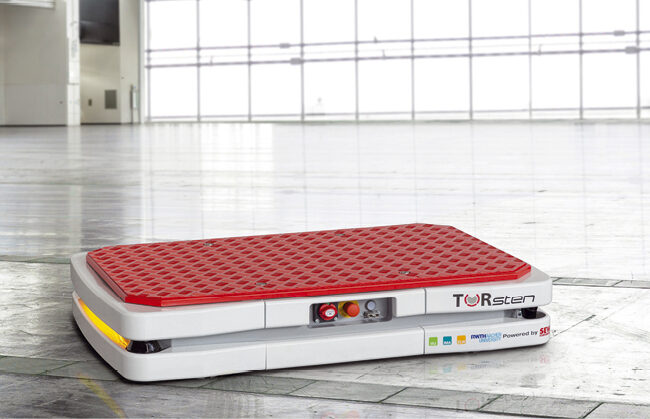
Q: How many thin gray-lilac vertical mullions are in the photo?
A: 10